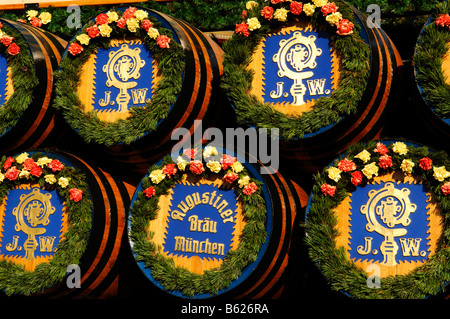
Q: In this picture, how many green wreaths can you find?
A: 7